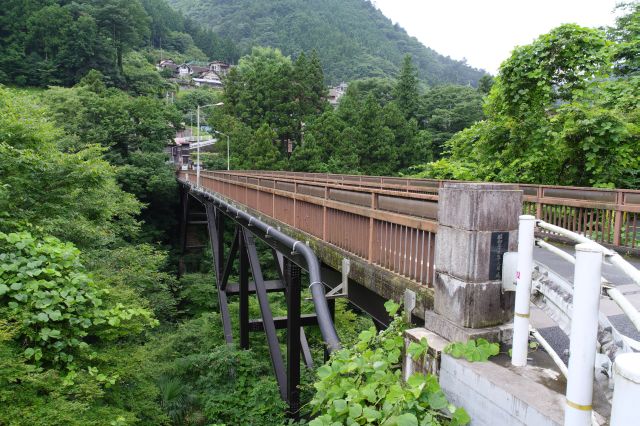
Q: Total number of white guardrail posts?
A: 3